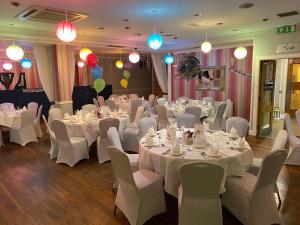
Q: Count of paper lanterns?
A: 12